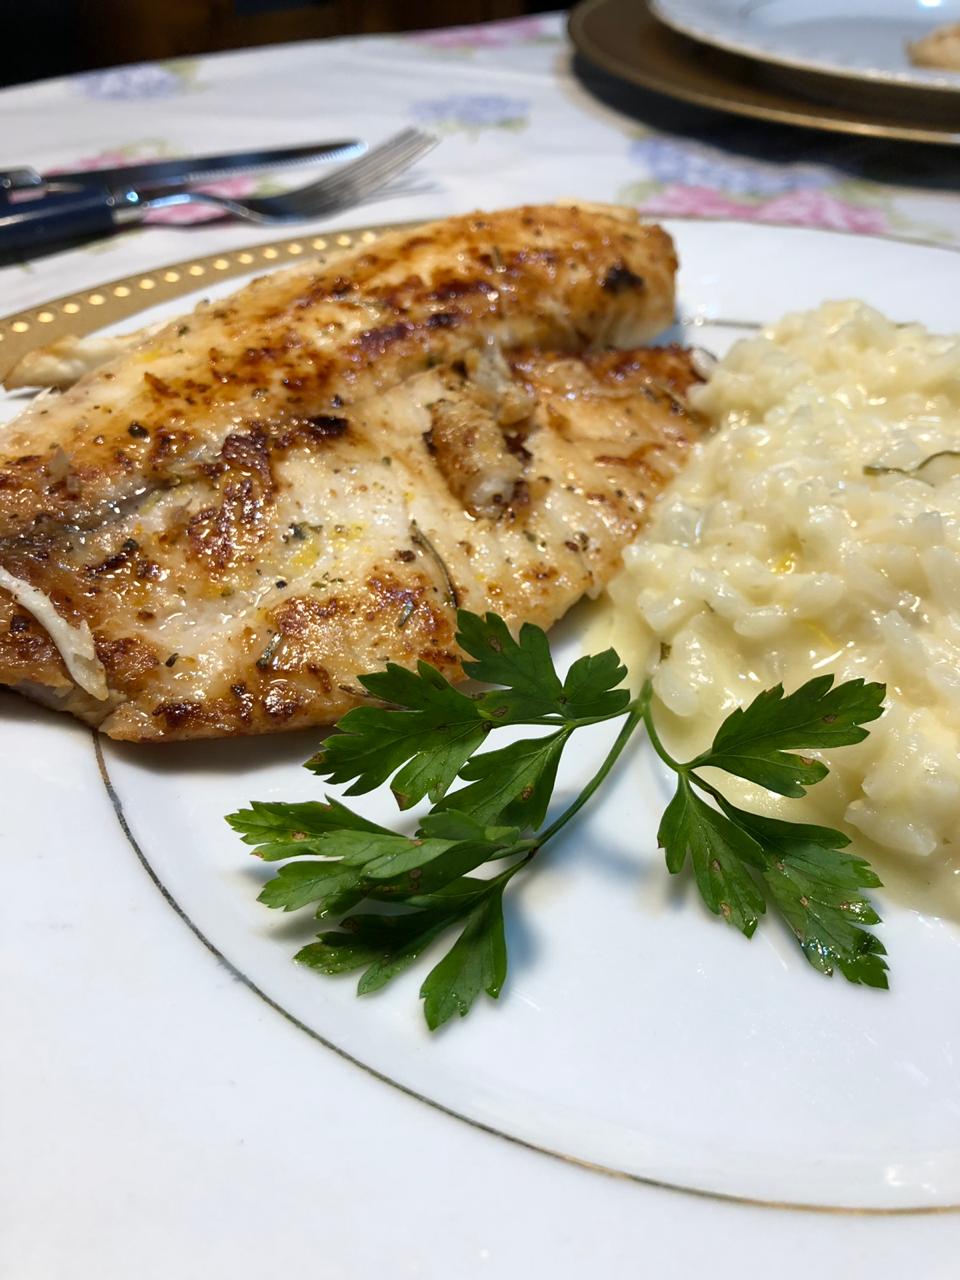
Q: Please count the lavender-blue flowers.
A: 3